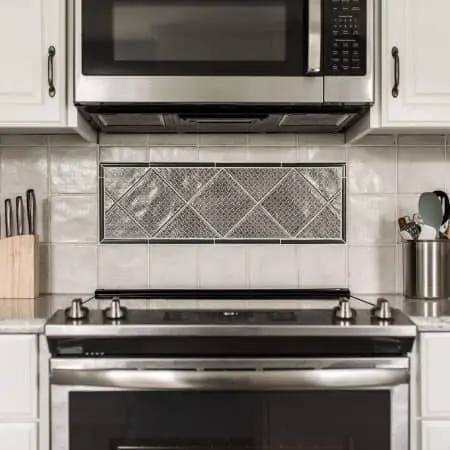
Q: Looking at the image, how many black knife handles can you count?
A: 3